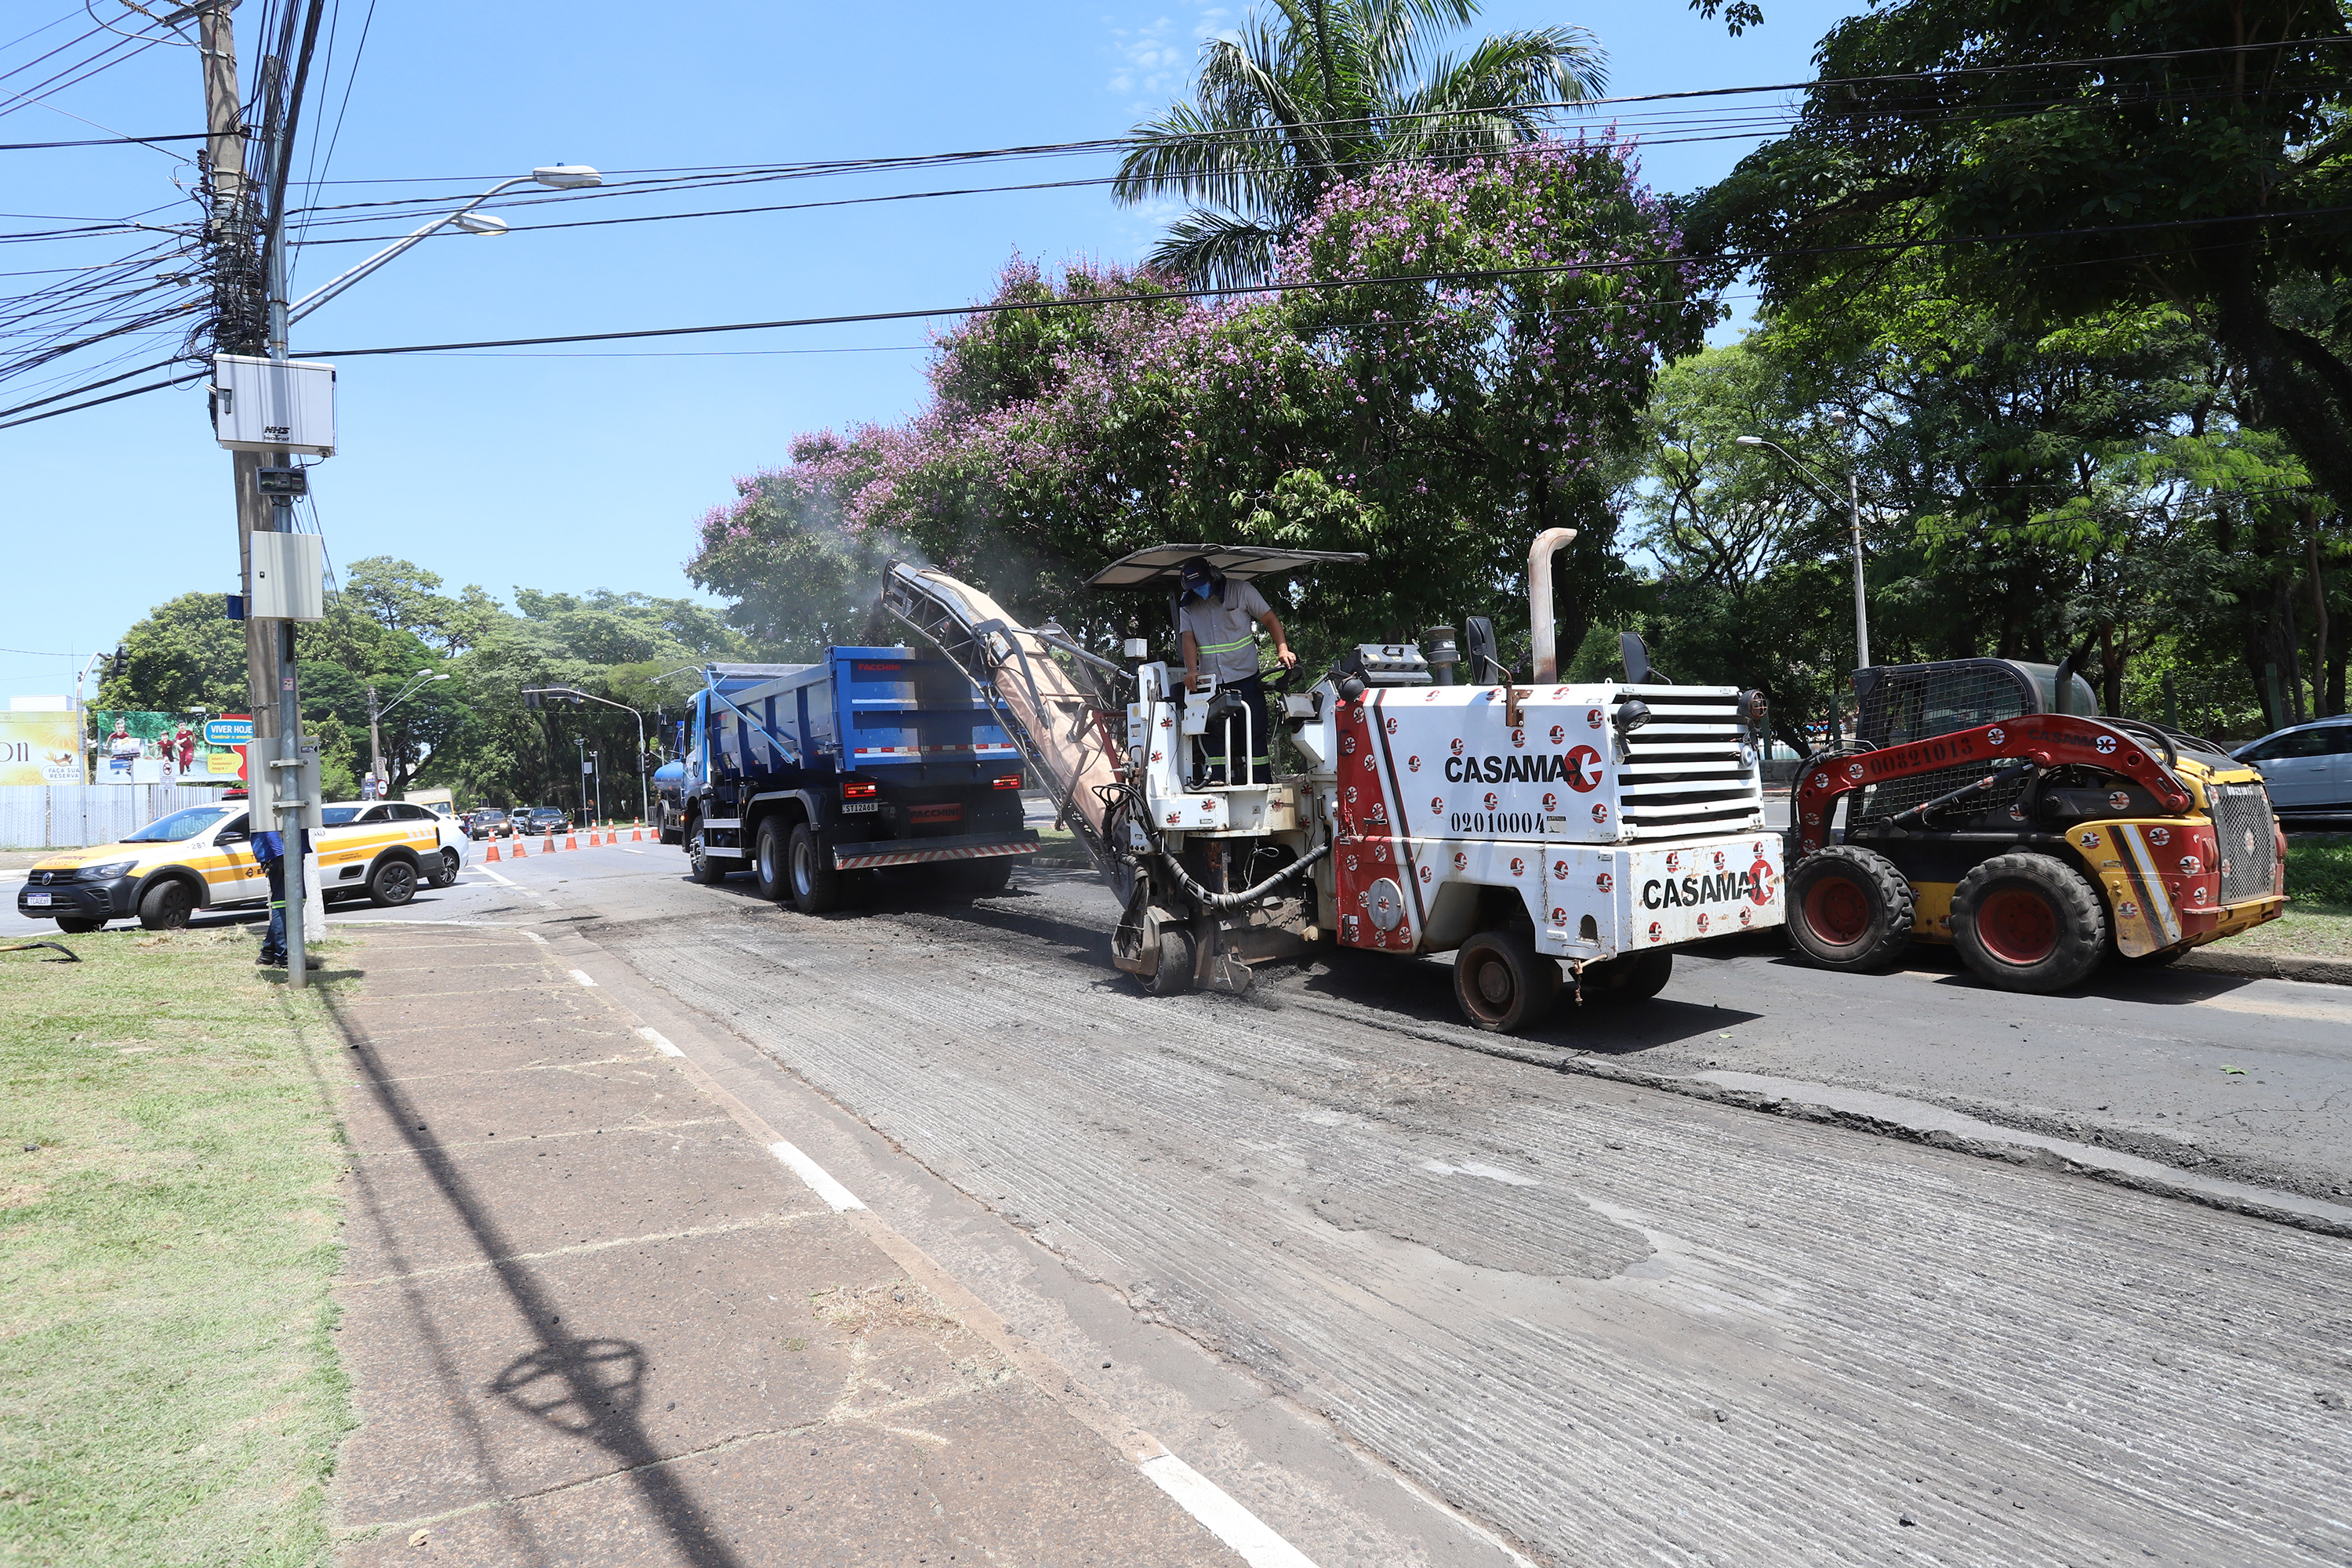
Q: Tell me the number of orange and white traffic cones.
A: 8